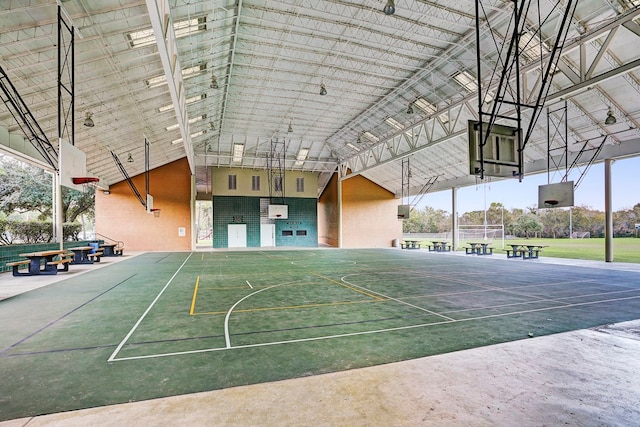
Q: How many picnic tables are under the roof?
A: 7